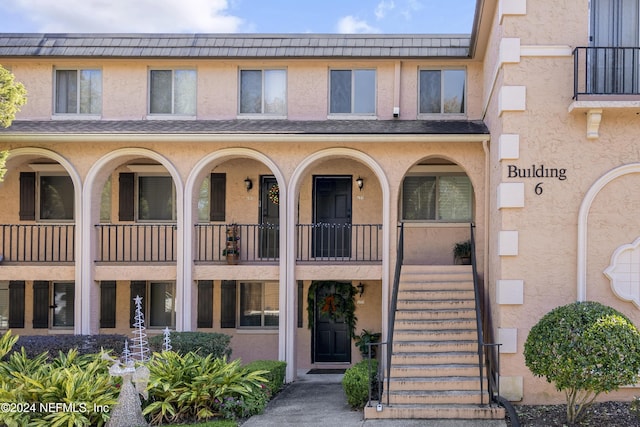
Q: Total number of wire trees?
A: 3